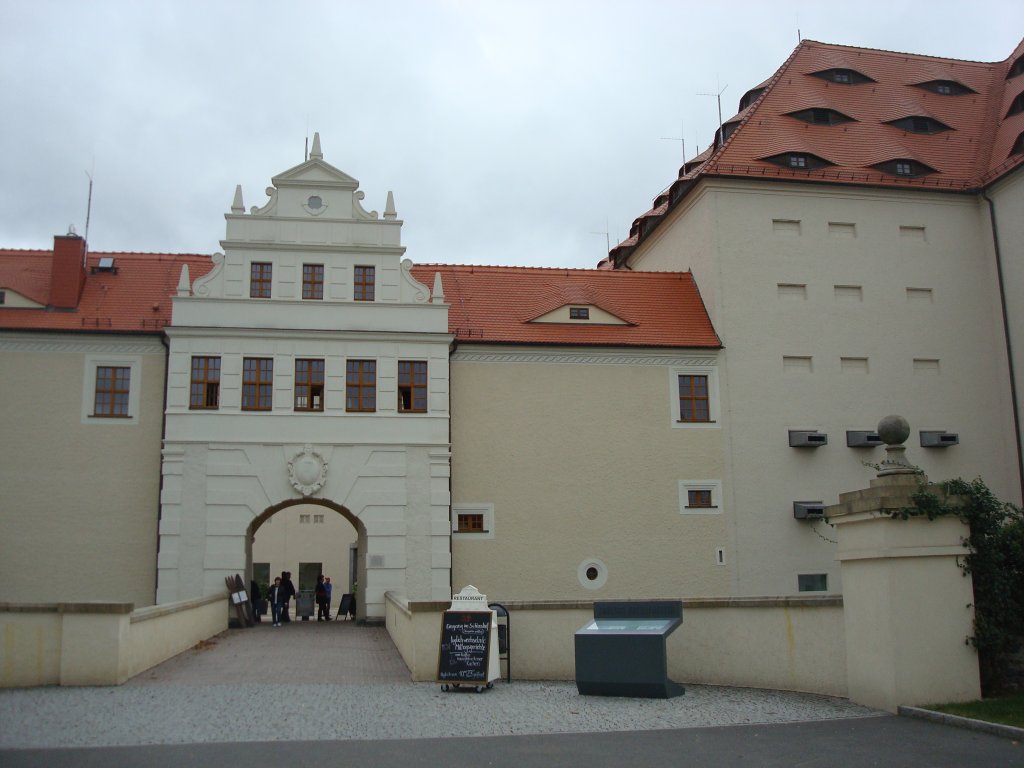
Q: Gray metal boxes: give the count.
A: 4